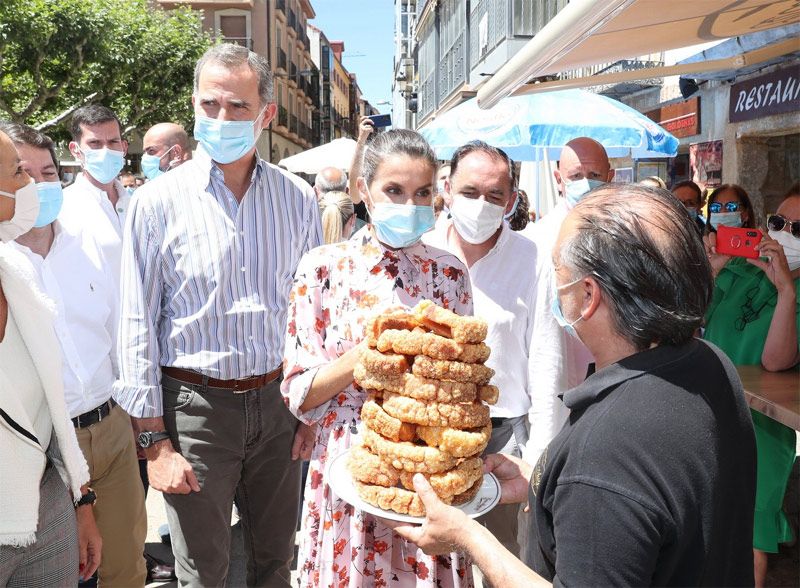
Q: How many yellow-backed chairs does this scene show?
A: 0